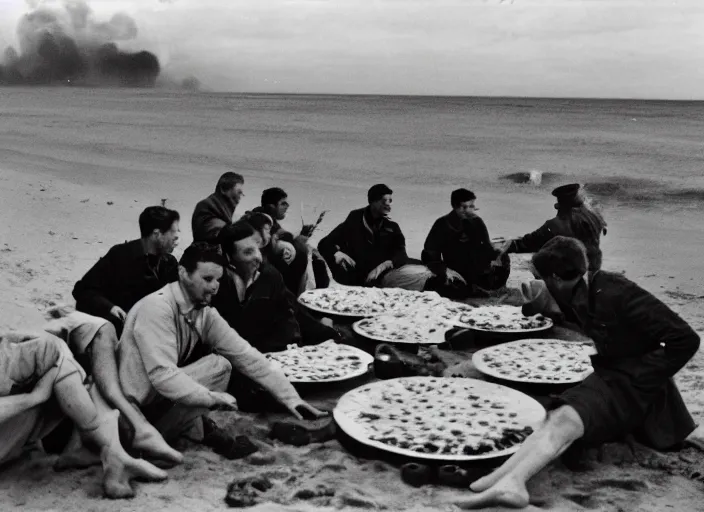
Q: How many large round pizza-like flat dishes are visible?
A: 6